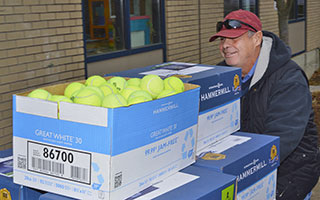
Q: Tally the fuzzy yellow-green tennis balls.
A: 14